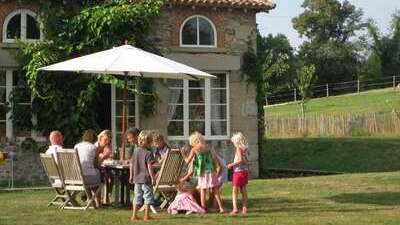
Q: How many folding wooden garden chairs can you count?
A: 3